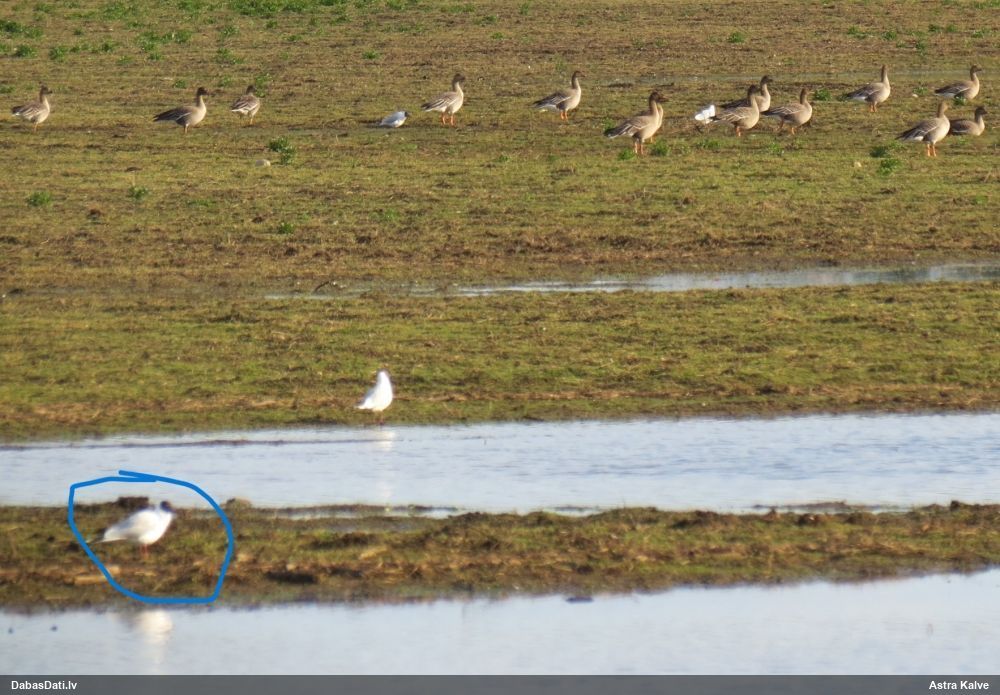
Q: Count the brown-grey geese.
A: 14